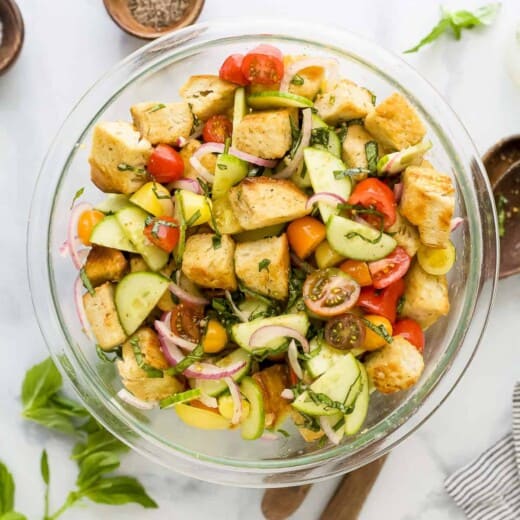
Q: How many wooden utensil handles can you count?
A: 2